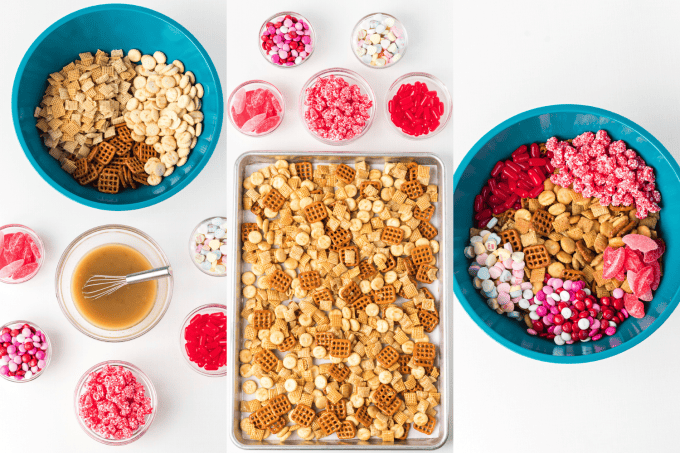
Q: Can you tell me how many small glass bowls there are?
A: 10